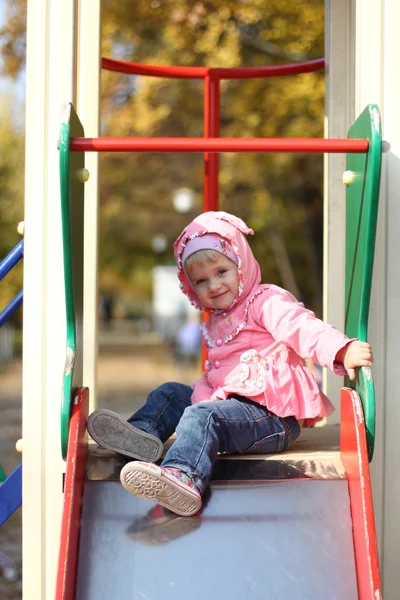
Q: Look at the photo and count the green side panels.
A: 2